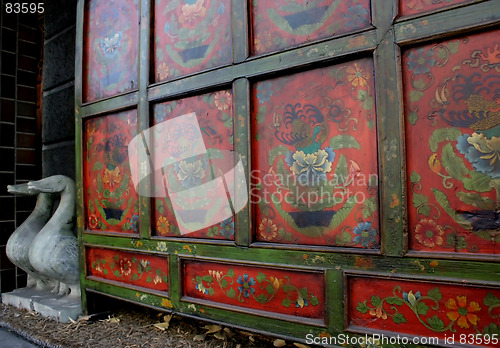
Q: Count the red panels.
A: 11